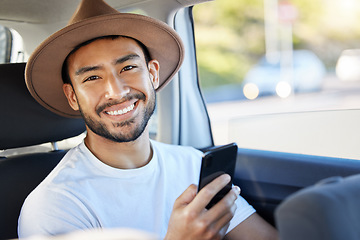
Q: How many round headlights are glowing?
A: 2